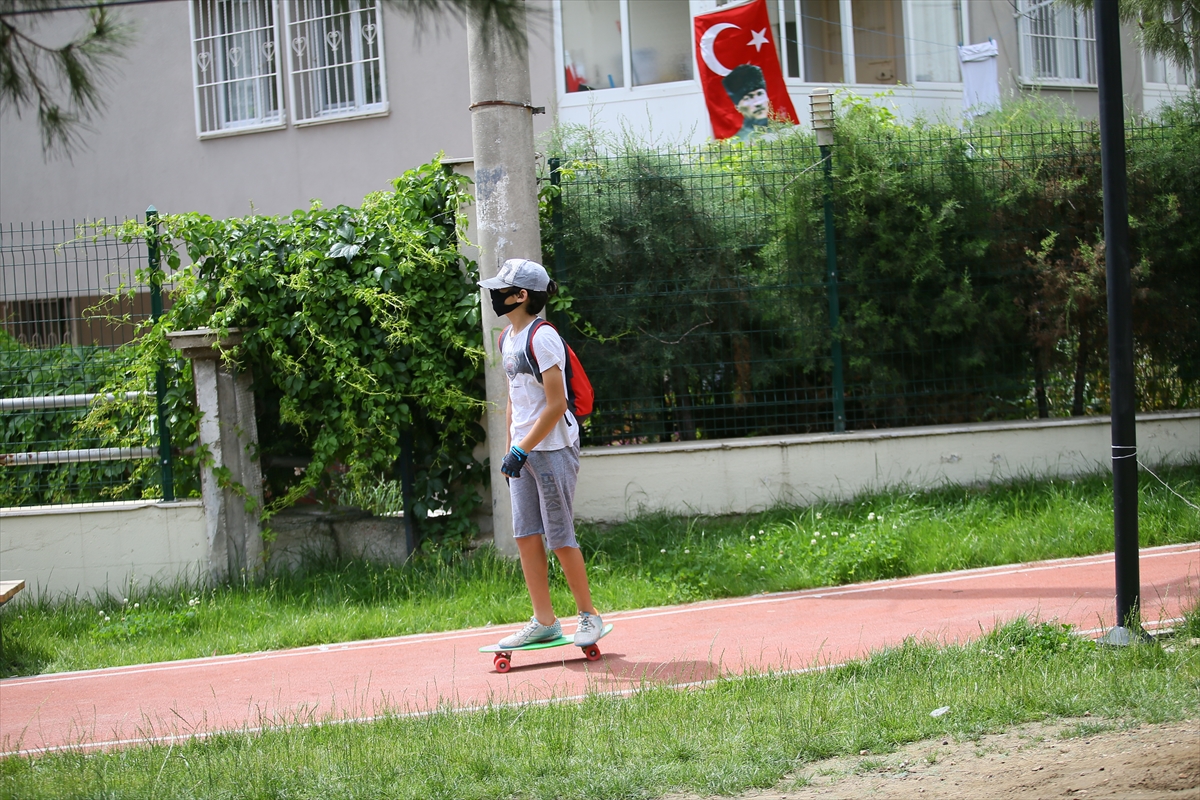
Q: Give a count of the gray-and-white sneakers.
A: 2